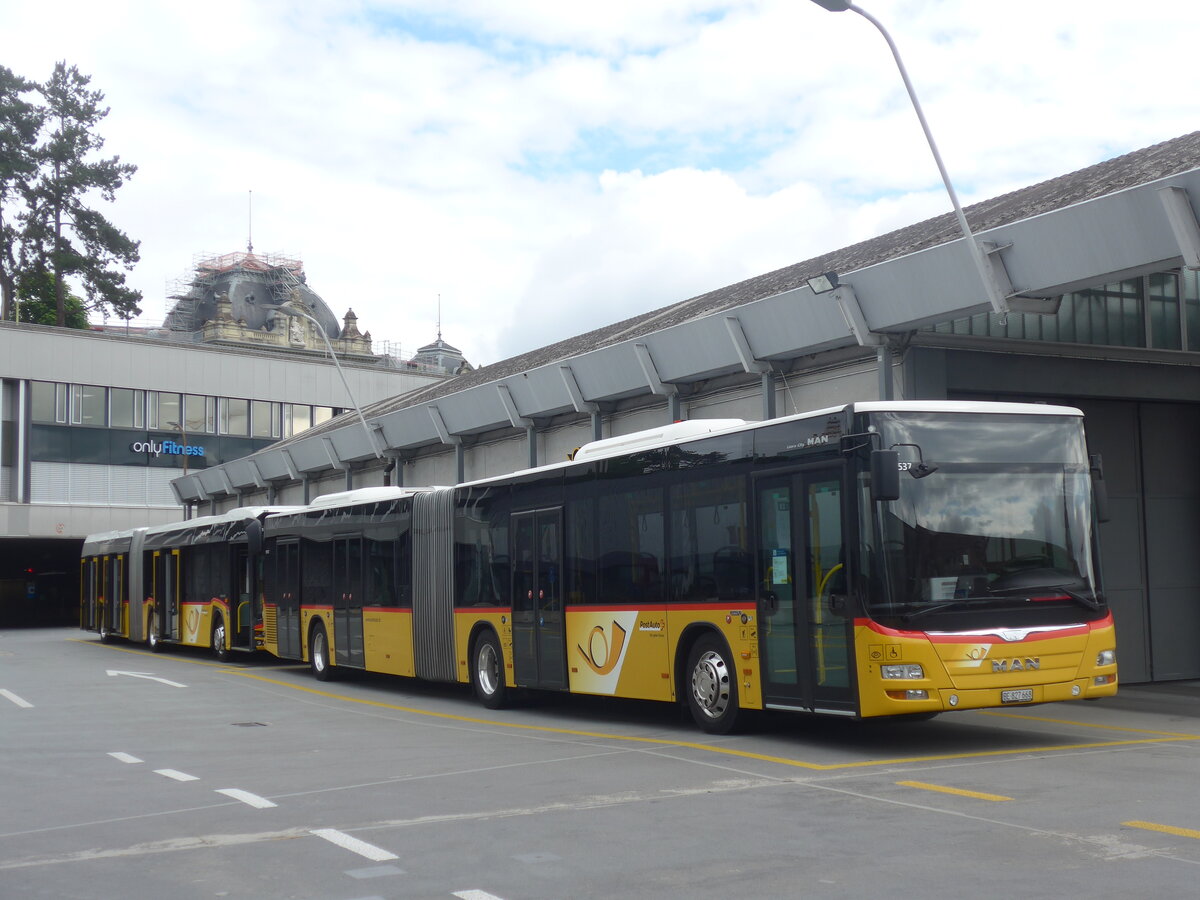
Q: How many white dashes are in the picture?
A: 6